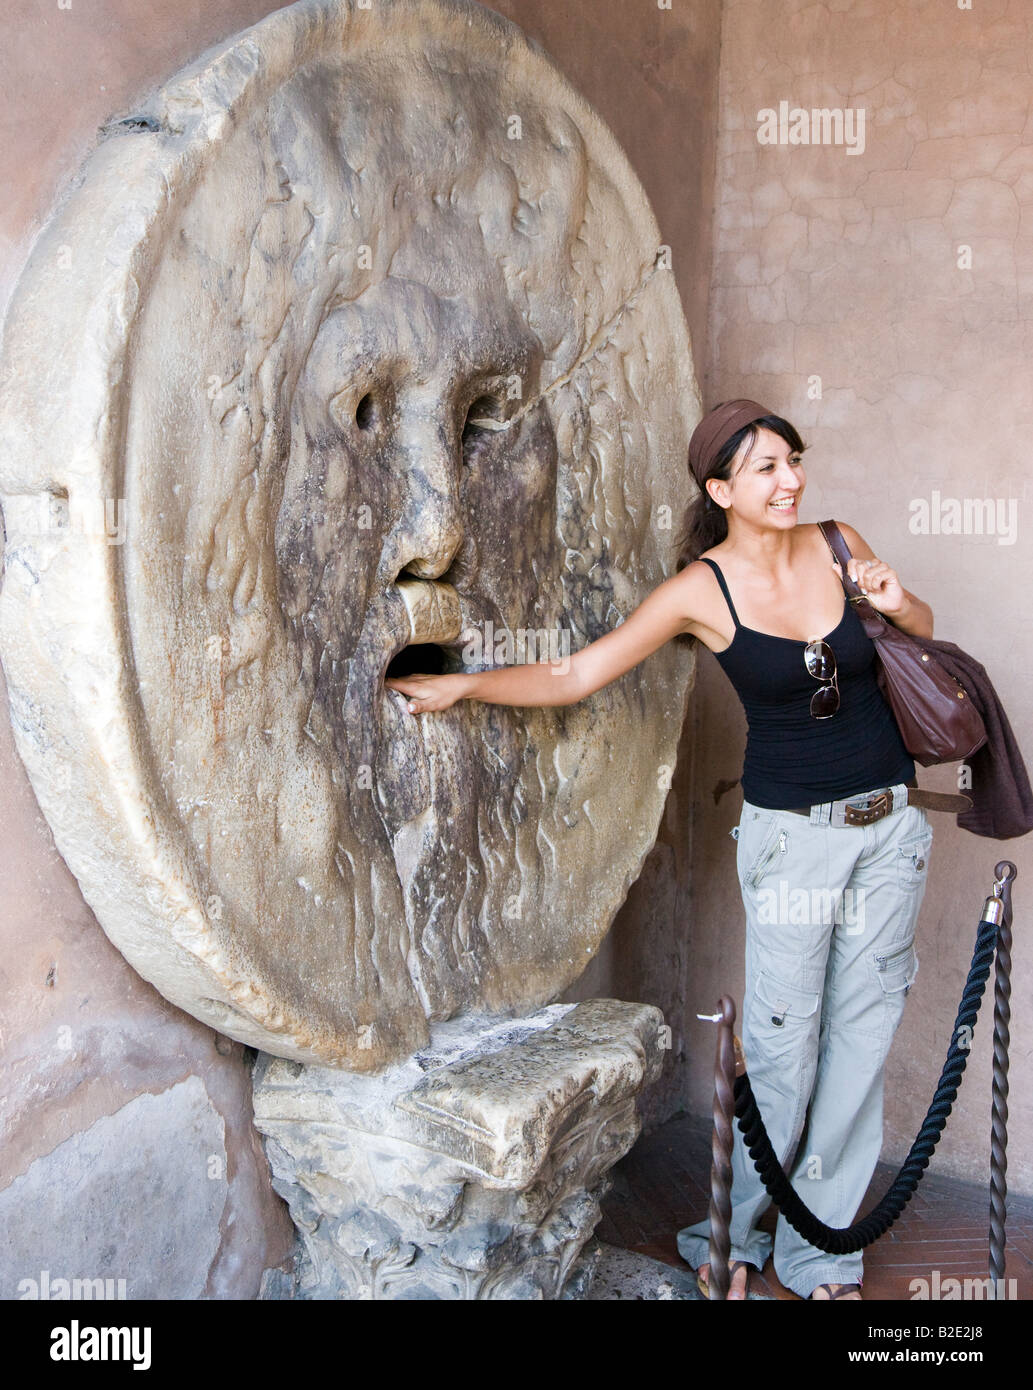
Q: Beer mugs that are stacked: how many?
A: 0